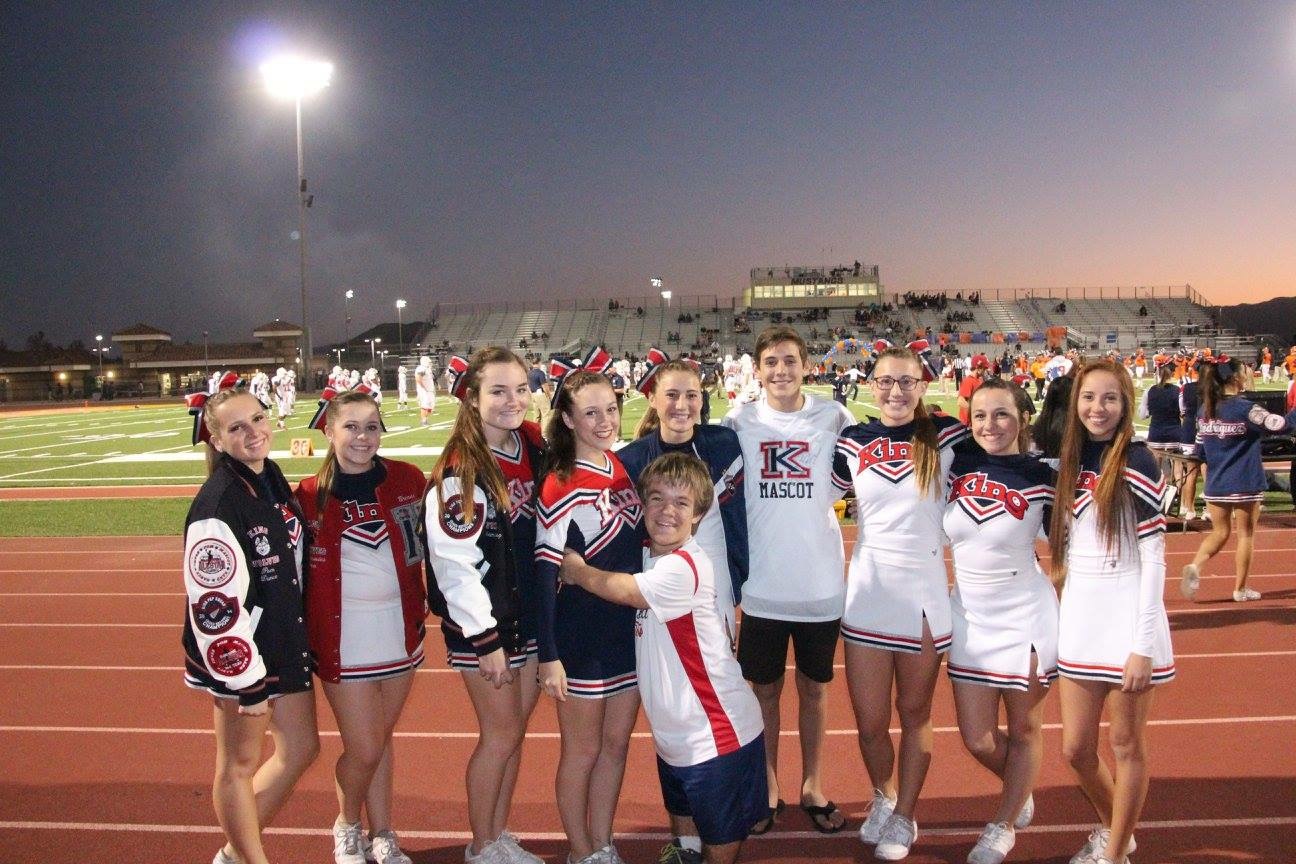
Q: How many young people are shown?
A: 10